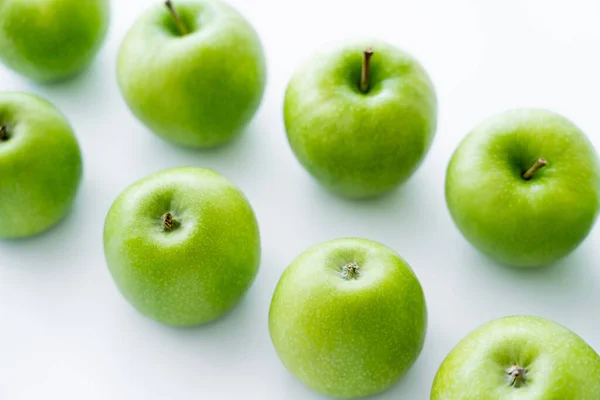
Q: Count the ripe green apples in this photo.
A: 8